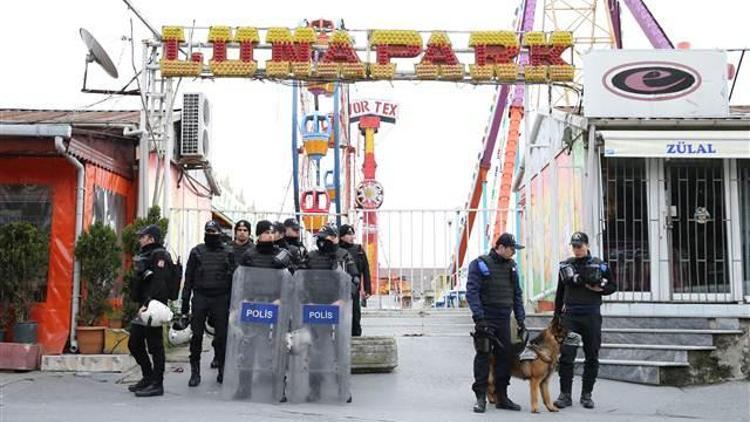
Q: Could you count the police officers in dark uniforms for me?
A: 10